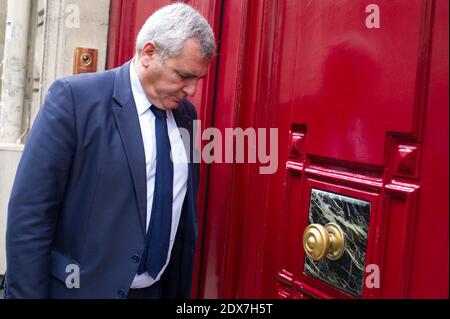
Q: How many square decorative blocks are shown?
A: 2